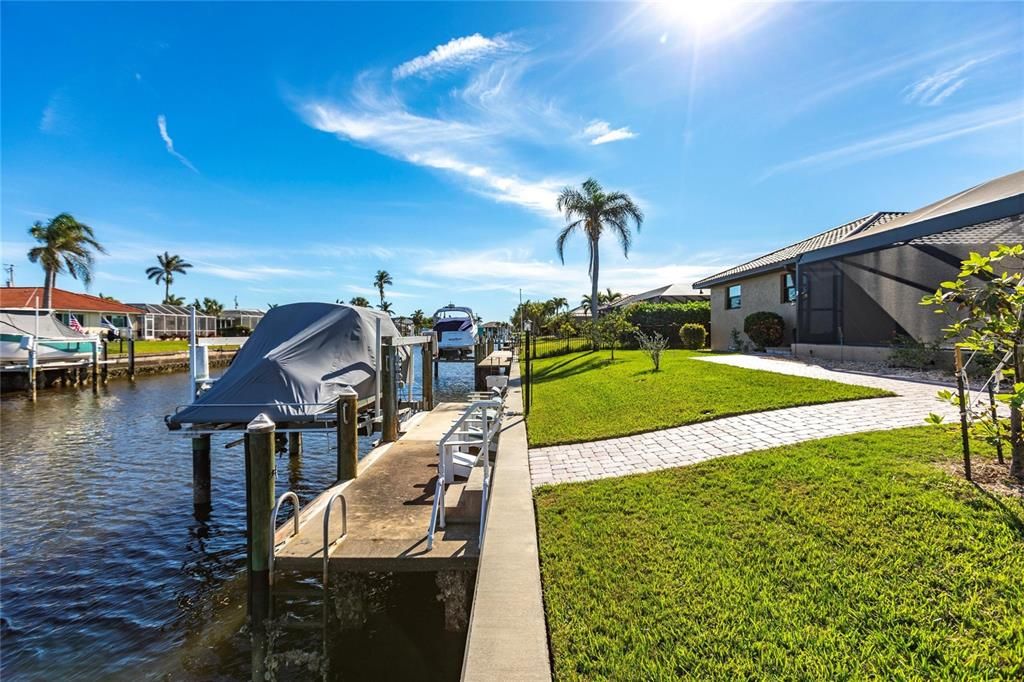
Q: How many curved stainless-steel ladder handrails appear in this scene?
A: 2